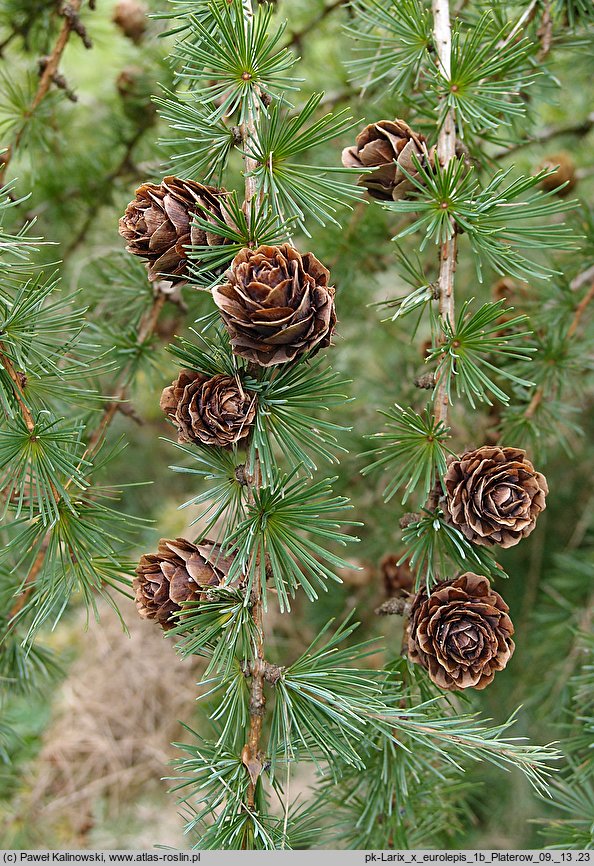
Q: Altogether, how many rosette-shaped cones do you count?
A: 7